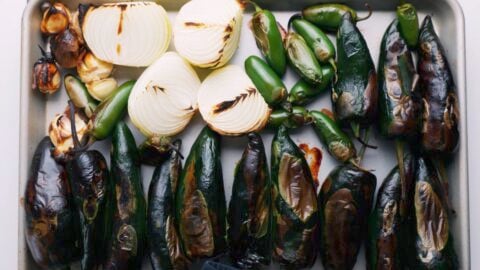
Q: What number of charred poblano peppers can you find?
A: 13